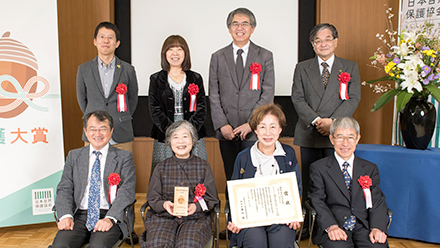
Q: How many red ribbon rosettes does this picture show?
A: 7